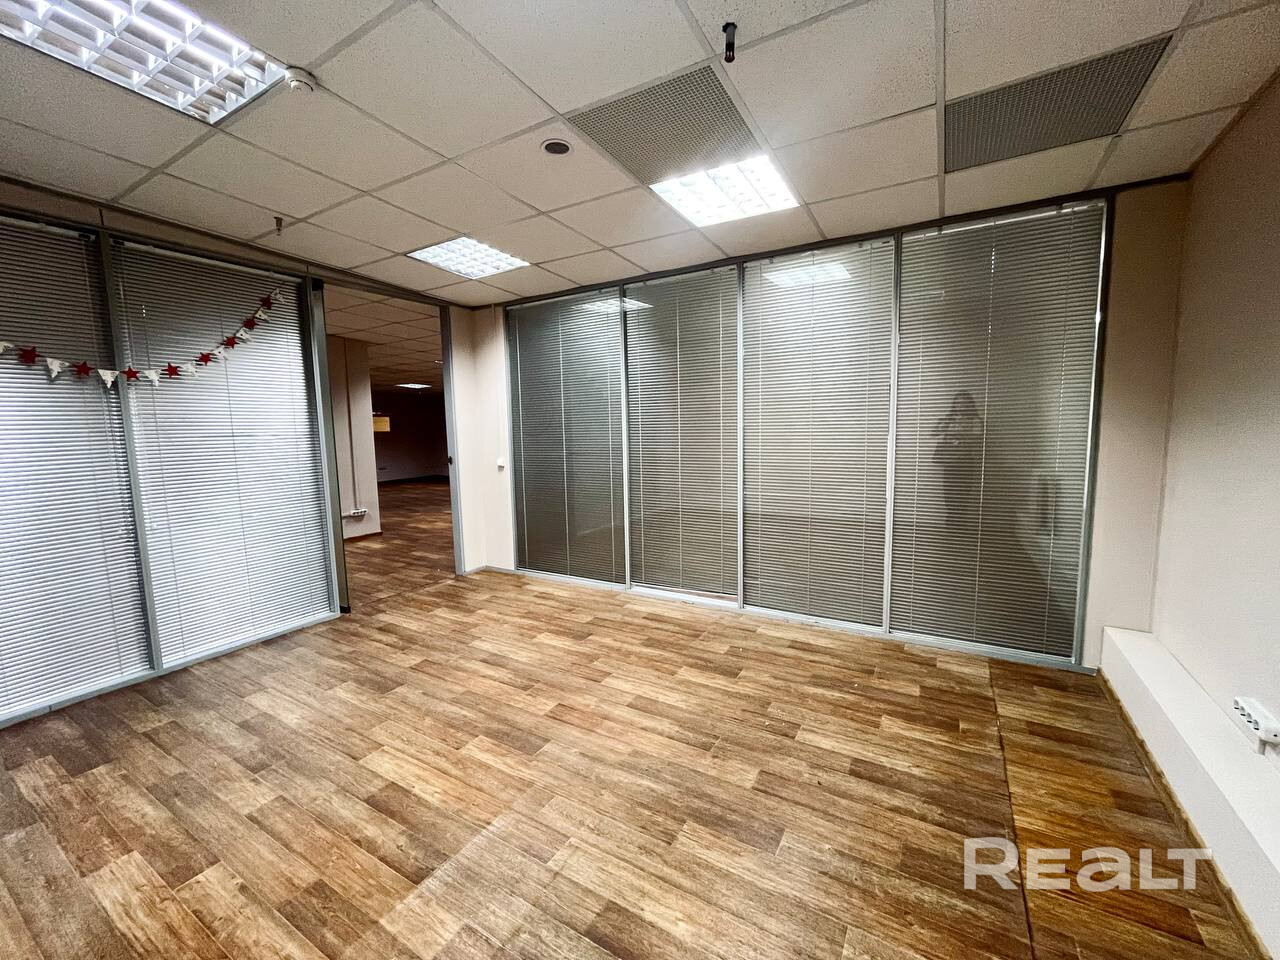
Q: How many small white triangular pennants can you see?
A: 9